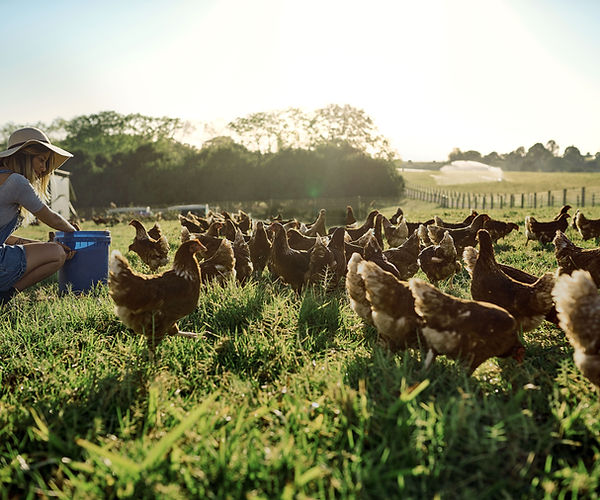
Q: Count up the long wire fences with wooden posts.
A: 1